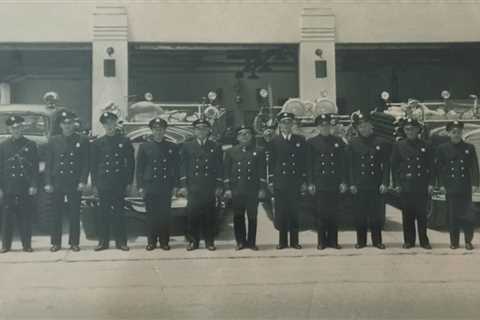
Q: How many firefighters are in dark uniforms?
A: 11